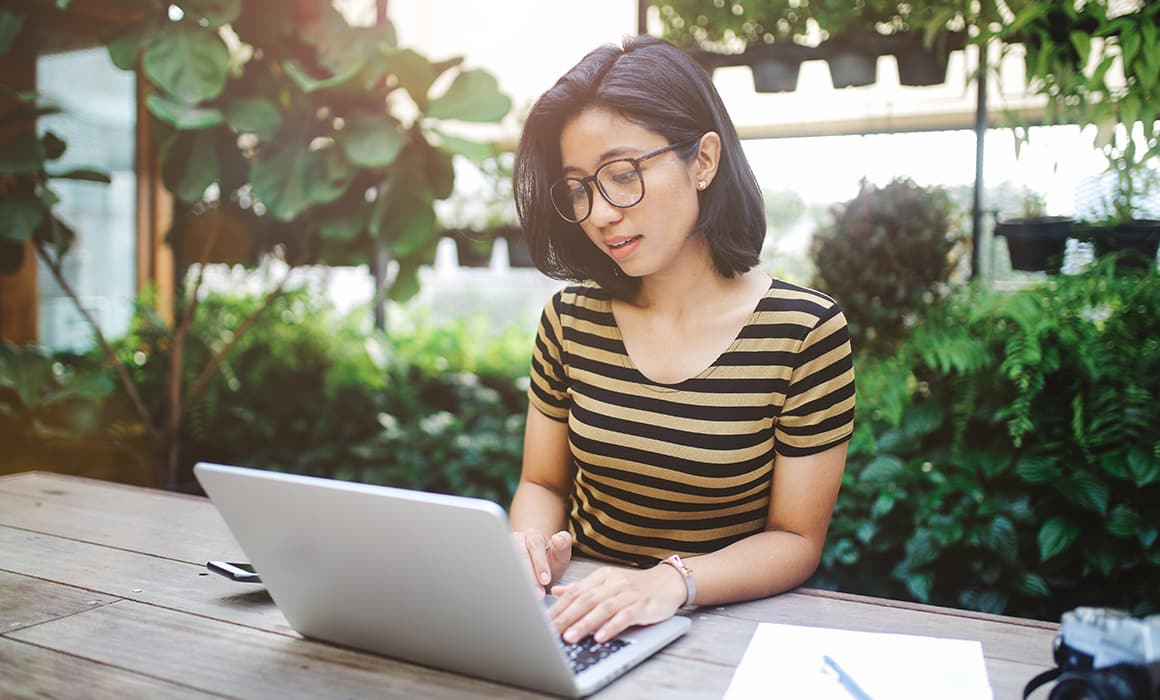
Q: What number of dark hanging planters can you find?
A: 7